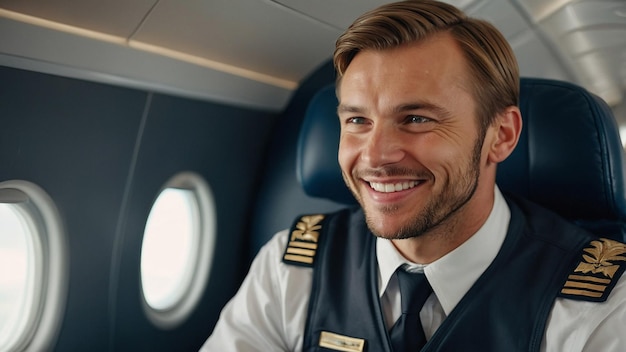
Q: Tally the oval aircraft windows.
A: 2